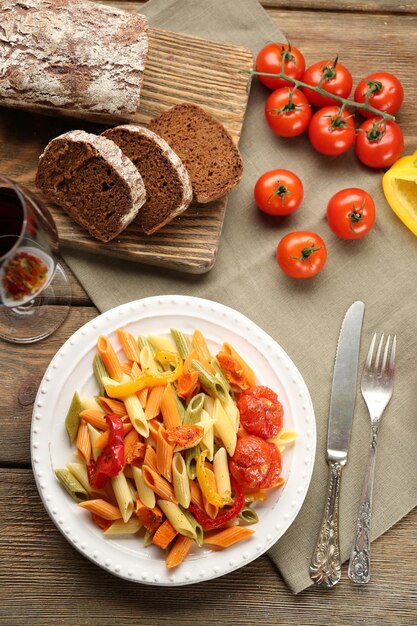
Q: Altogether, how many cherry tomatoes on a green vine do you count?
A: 6